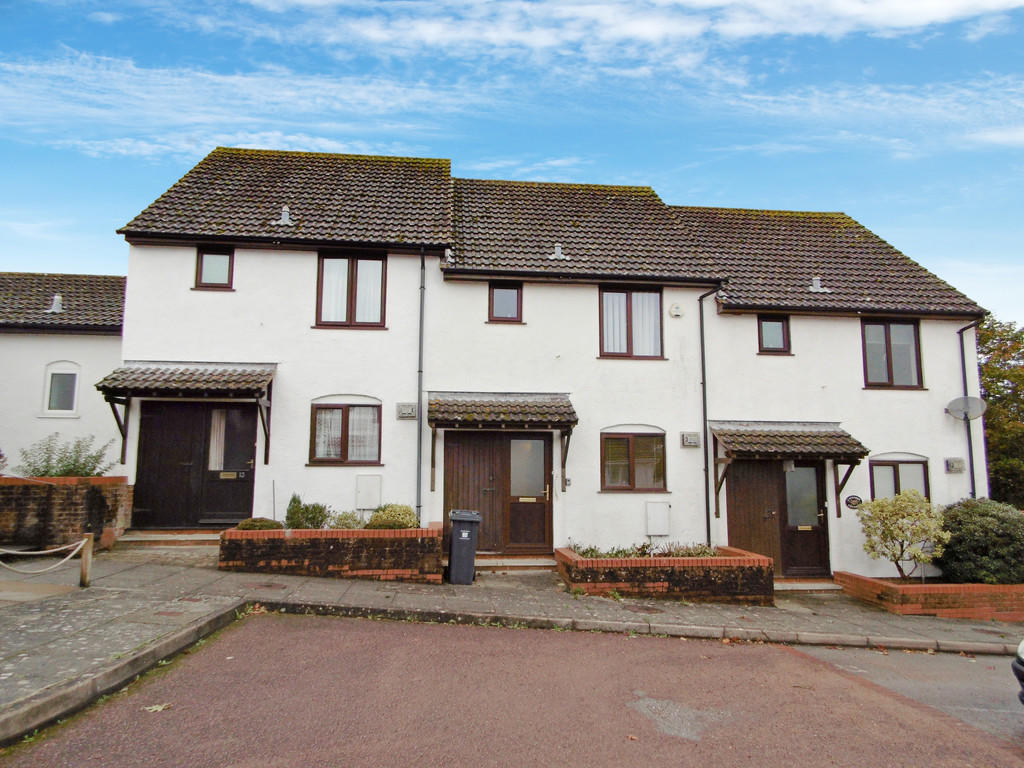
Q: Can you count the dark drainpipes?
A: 3